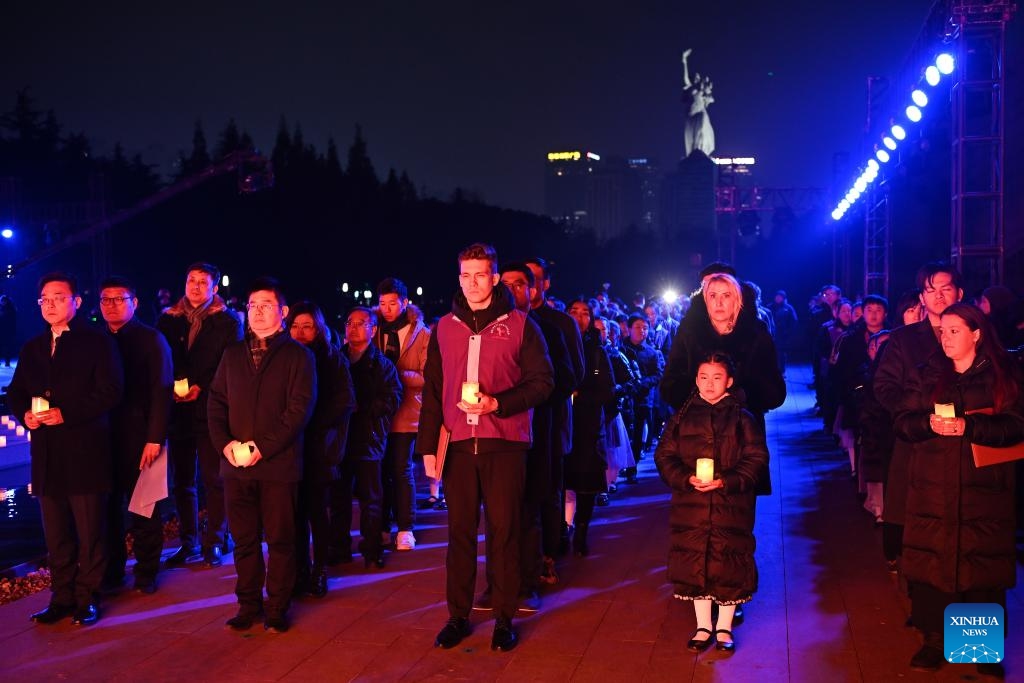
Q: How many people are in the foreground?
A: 5